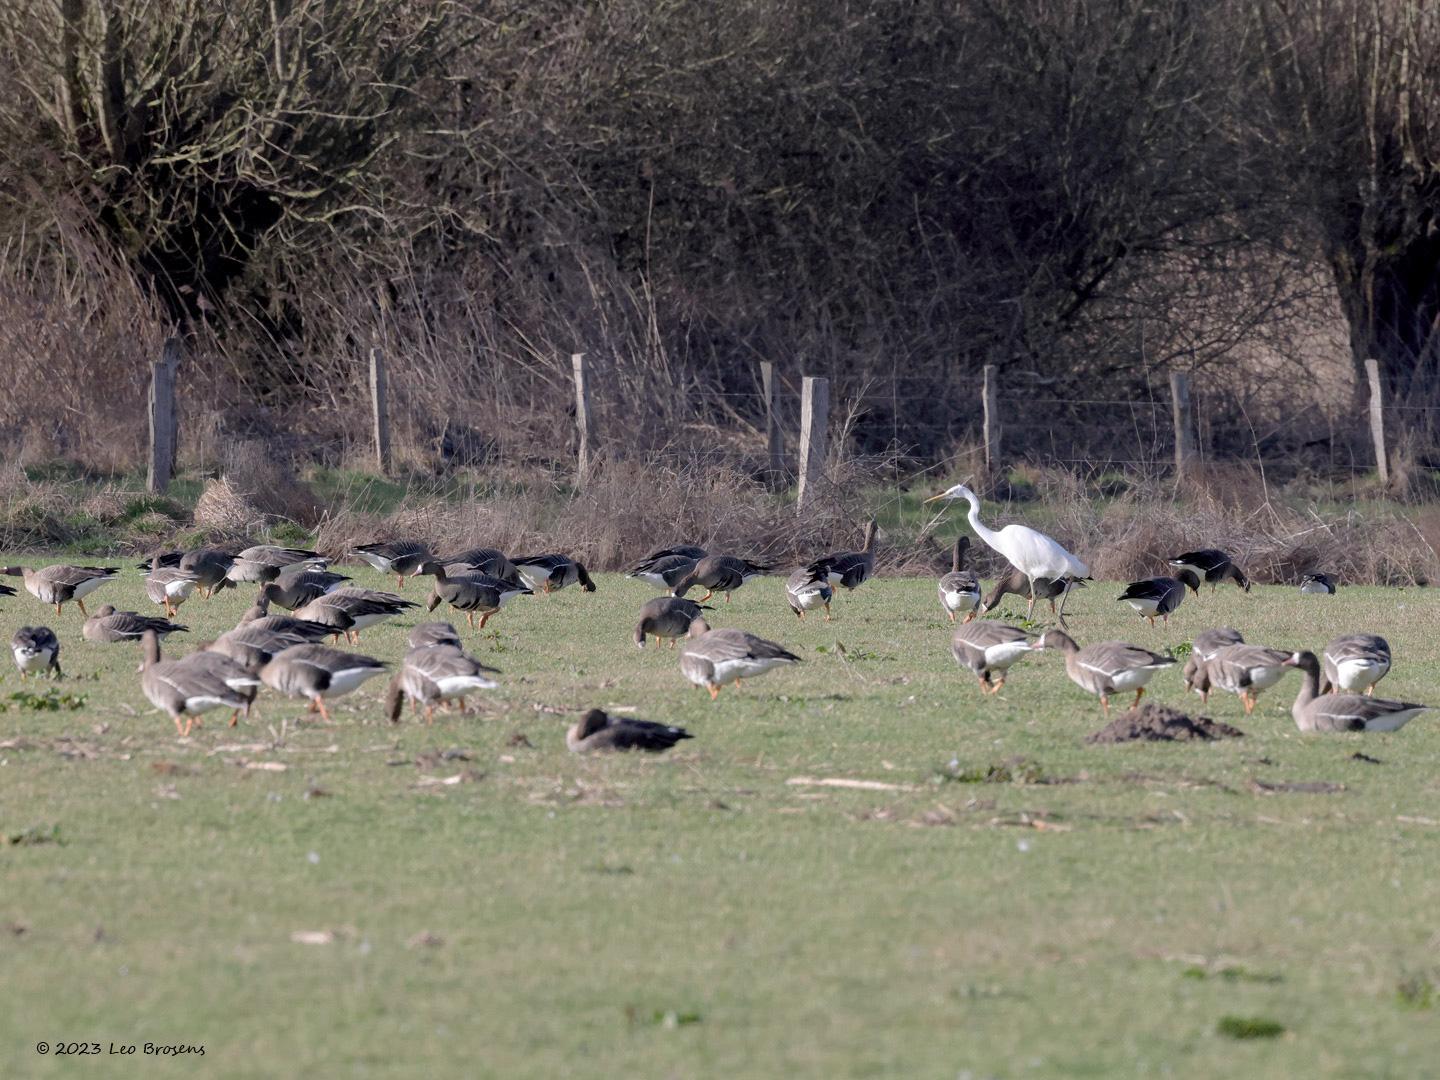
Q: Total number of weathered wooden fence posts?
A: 9